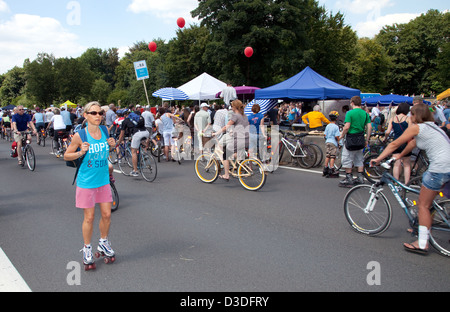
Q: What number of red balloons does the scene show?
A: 3